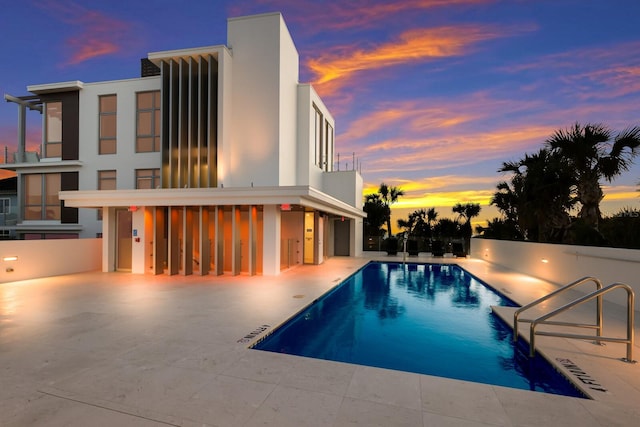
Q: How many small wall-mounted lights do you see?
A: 3